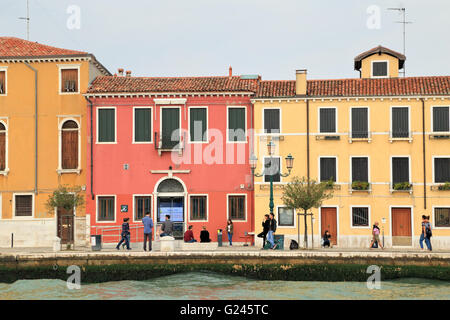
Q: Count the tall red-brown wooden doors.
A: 2